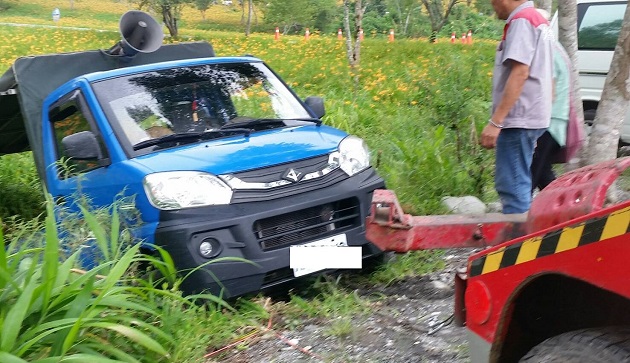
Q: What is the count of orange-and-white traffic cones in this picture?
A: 8